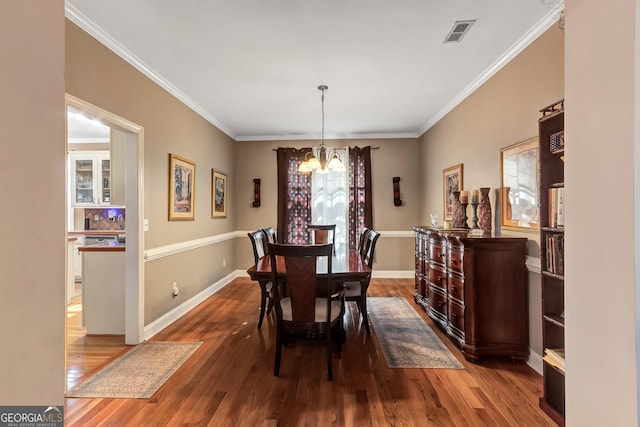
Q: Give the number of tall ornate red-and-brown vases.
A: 2